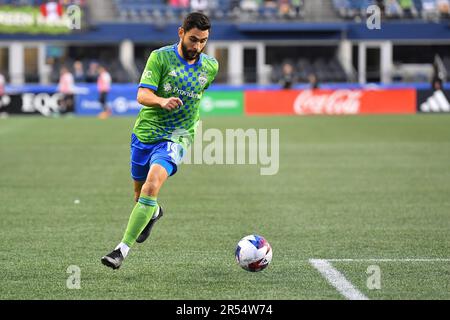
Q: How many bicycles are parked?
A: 0